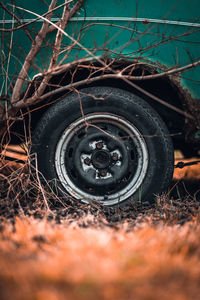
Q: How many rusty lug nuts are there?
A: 4